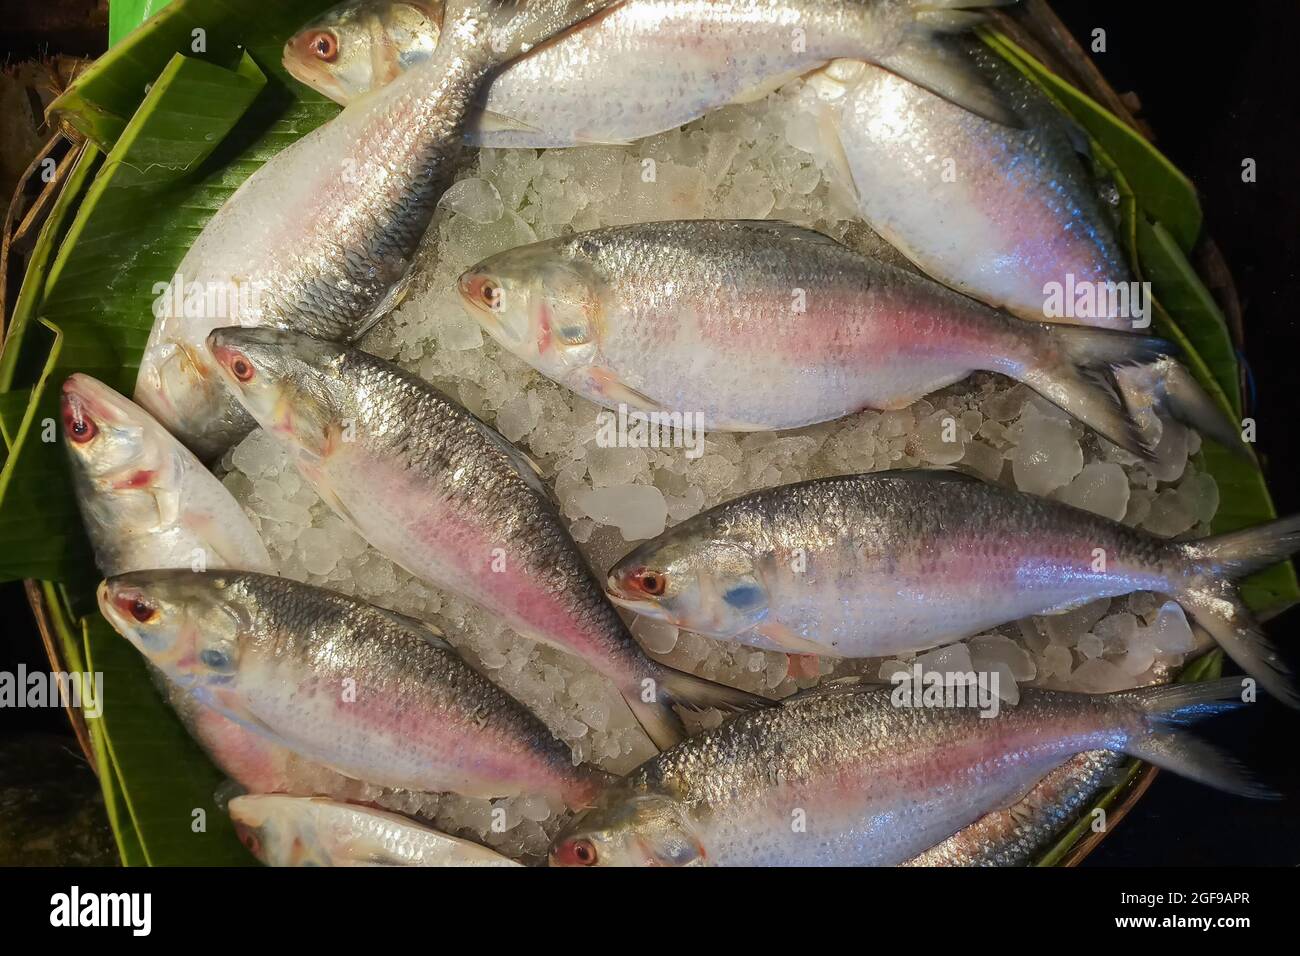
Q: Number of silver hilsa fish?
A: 11